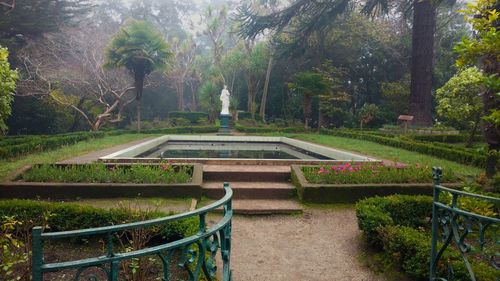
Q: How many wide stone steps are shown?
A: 3